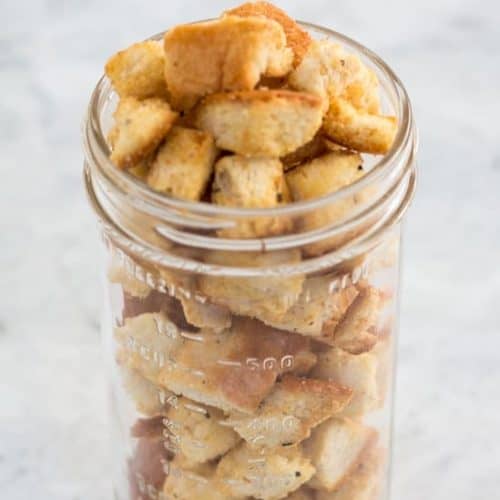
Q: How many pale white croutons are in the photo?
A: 0